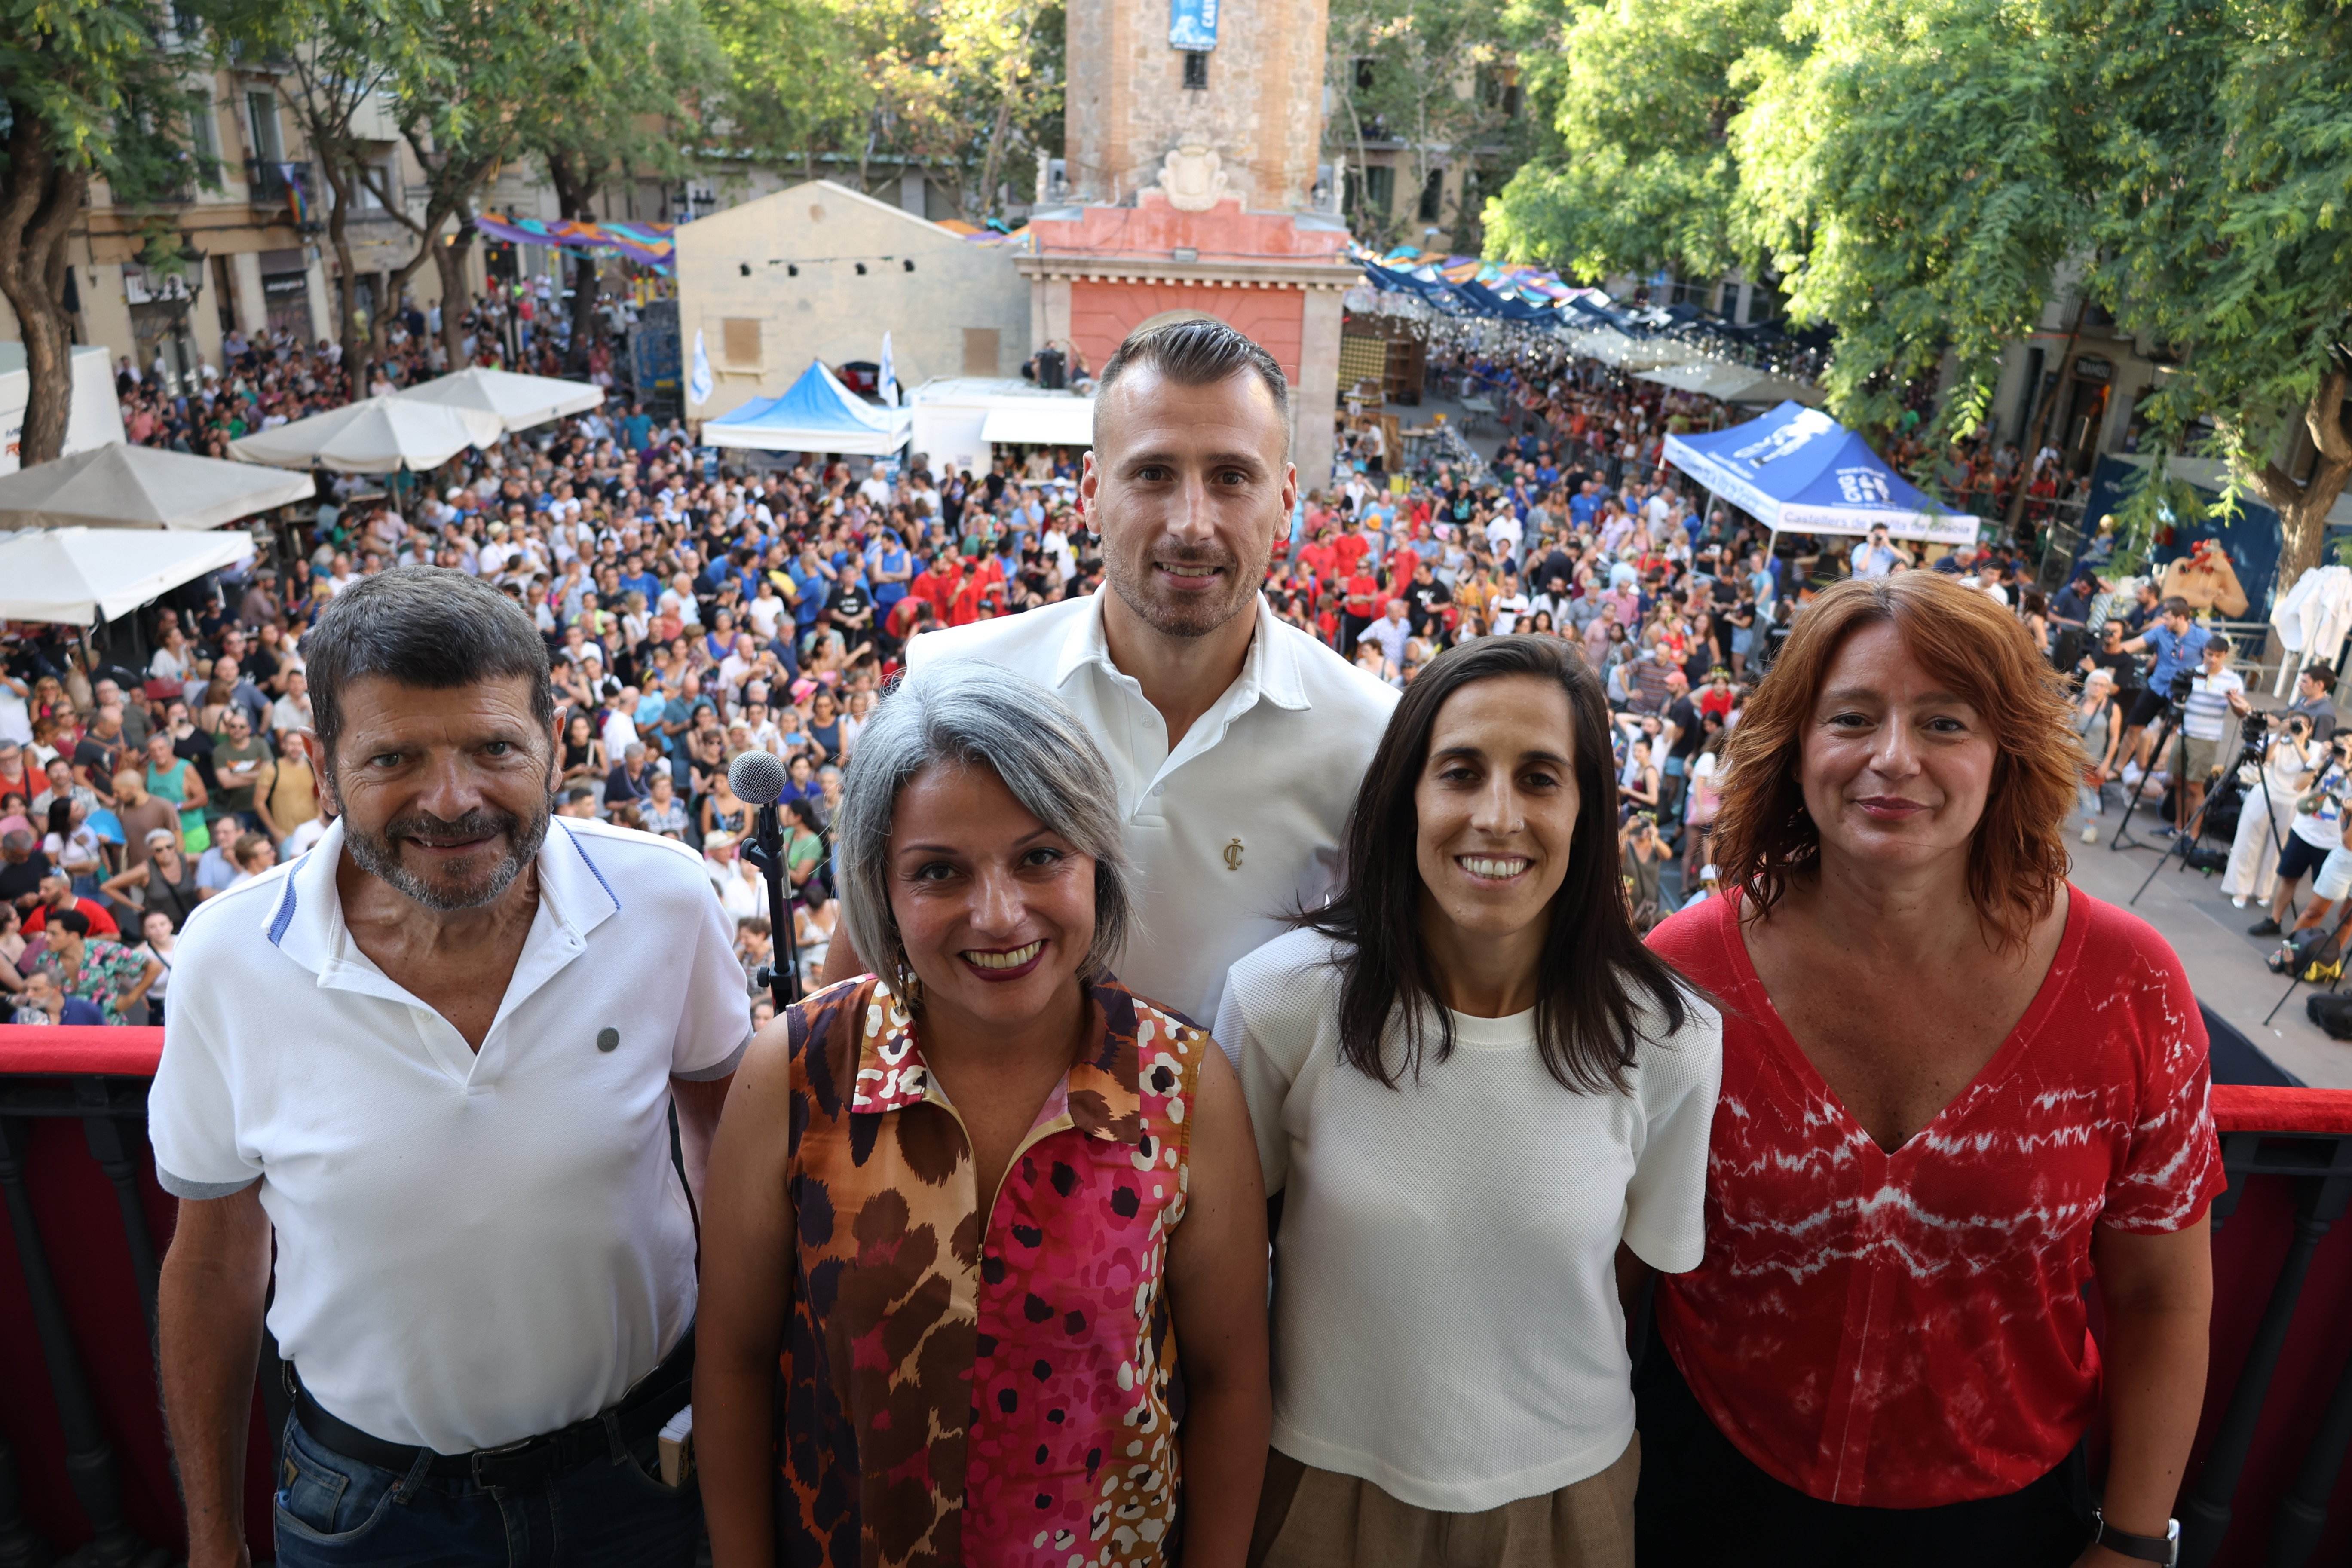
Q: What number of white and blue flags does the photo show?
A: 2